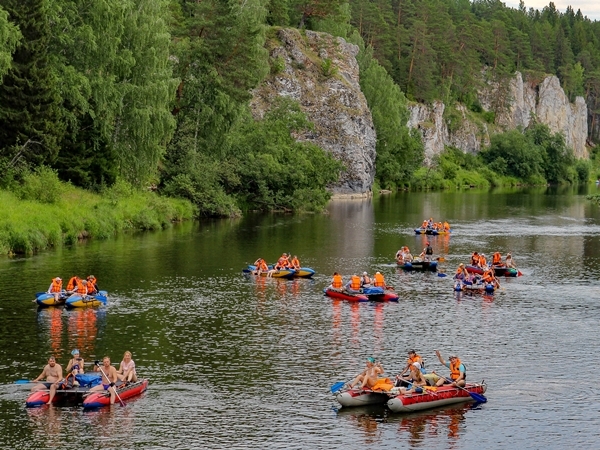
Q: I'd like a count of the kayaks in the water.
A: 9